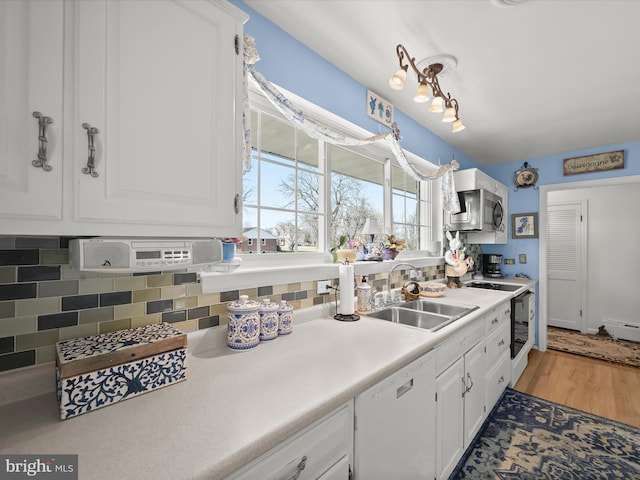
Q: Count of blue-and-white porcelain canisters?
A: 3